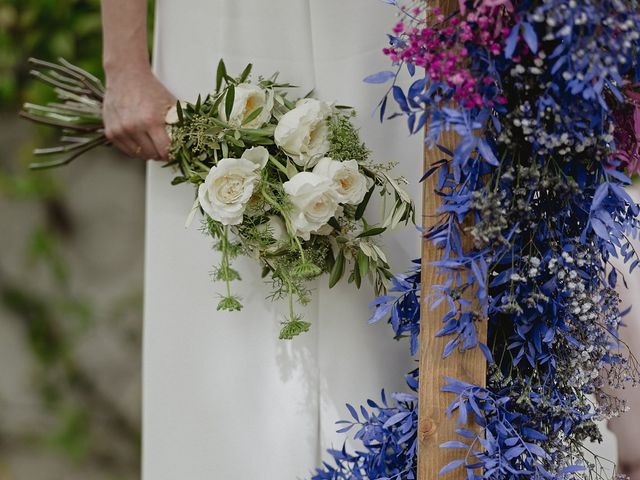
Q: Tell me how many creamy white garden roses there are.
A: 5